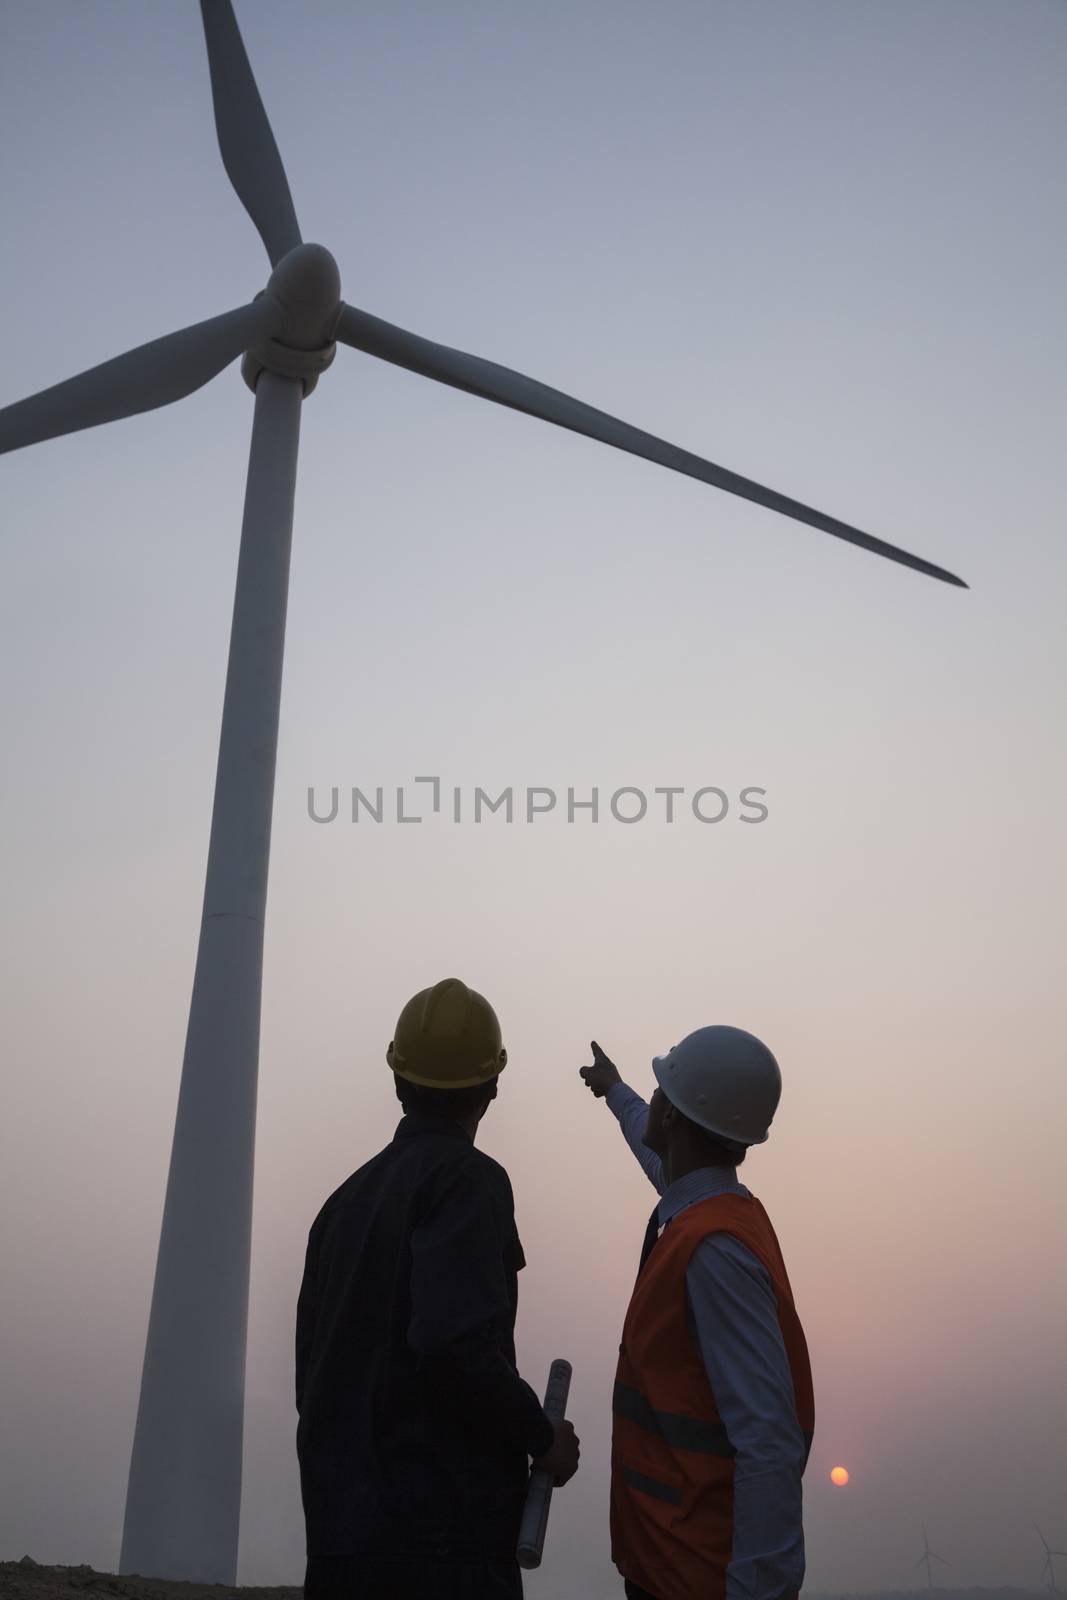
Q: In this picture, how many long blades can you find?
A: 3